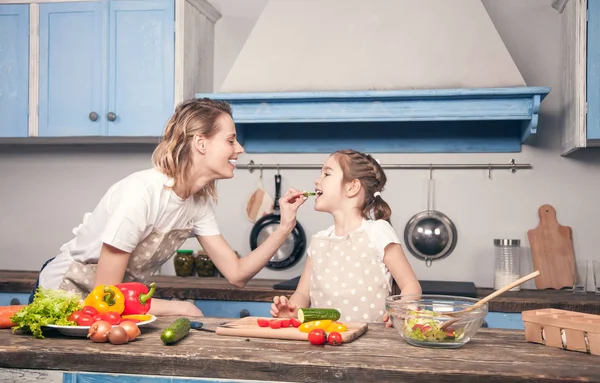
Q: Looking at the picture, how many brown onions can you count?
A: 3